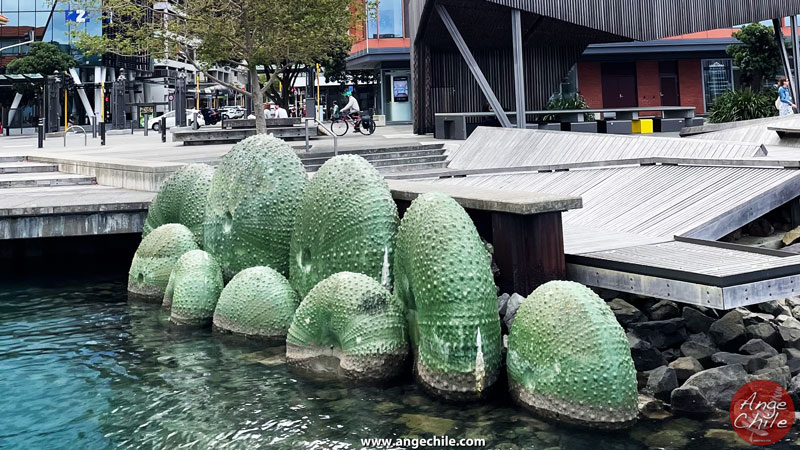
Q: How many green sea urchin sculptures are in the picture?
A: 9